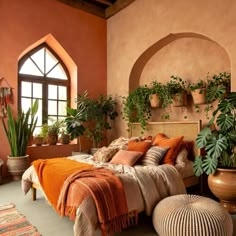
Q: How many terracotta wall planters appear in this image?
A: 3